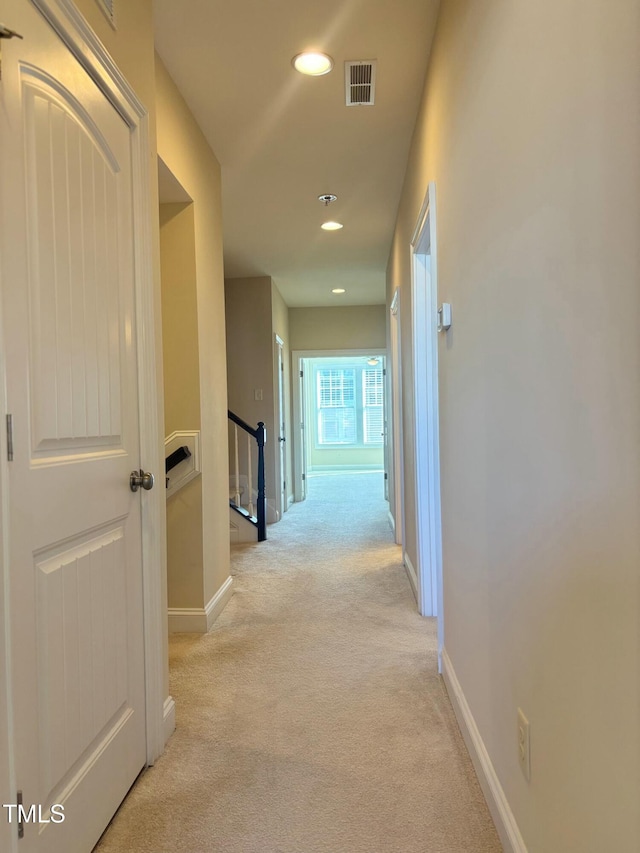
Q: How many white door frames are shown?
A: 5